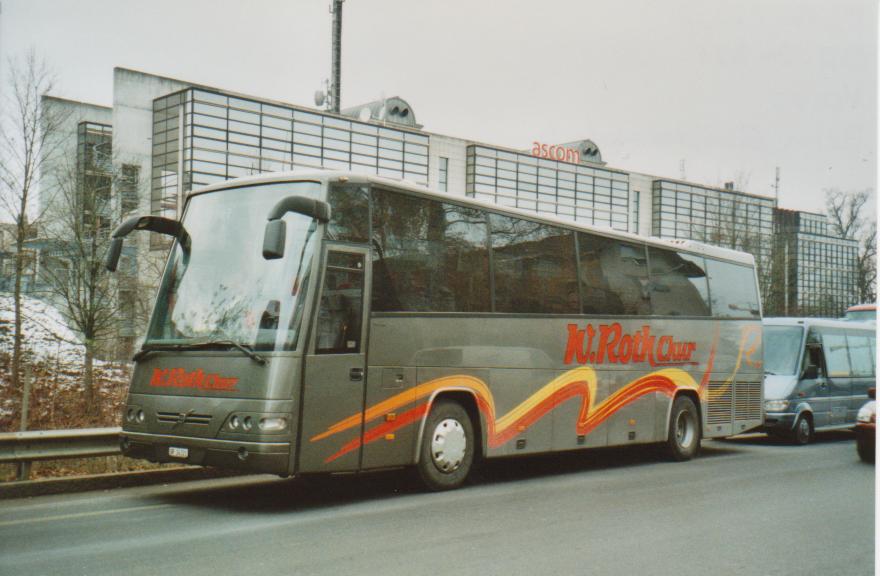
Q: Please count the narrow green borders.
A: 0